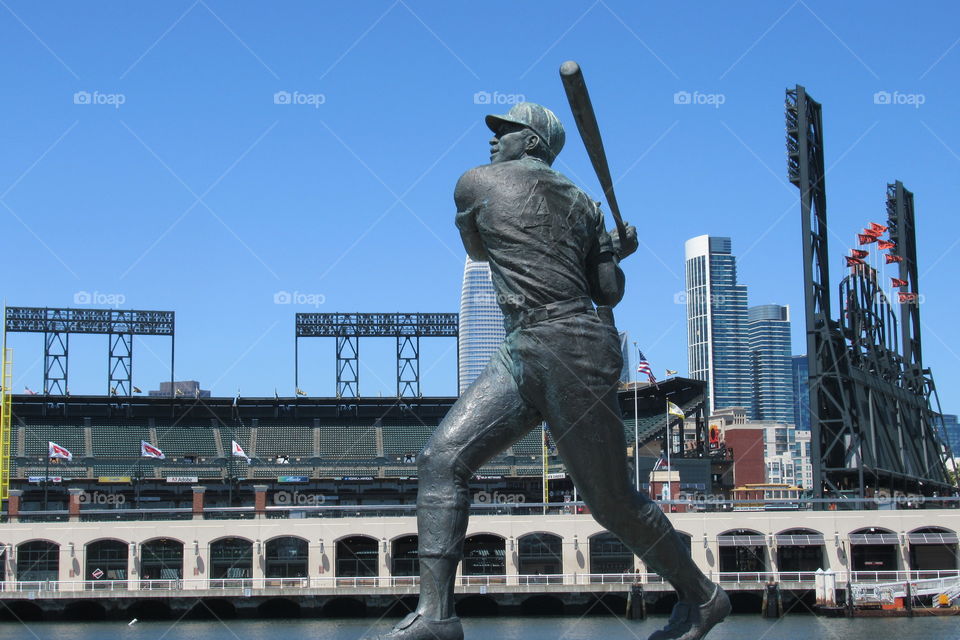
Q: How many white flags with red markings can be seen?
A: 3